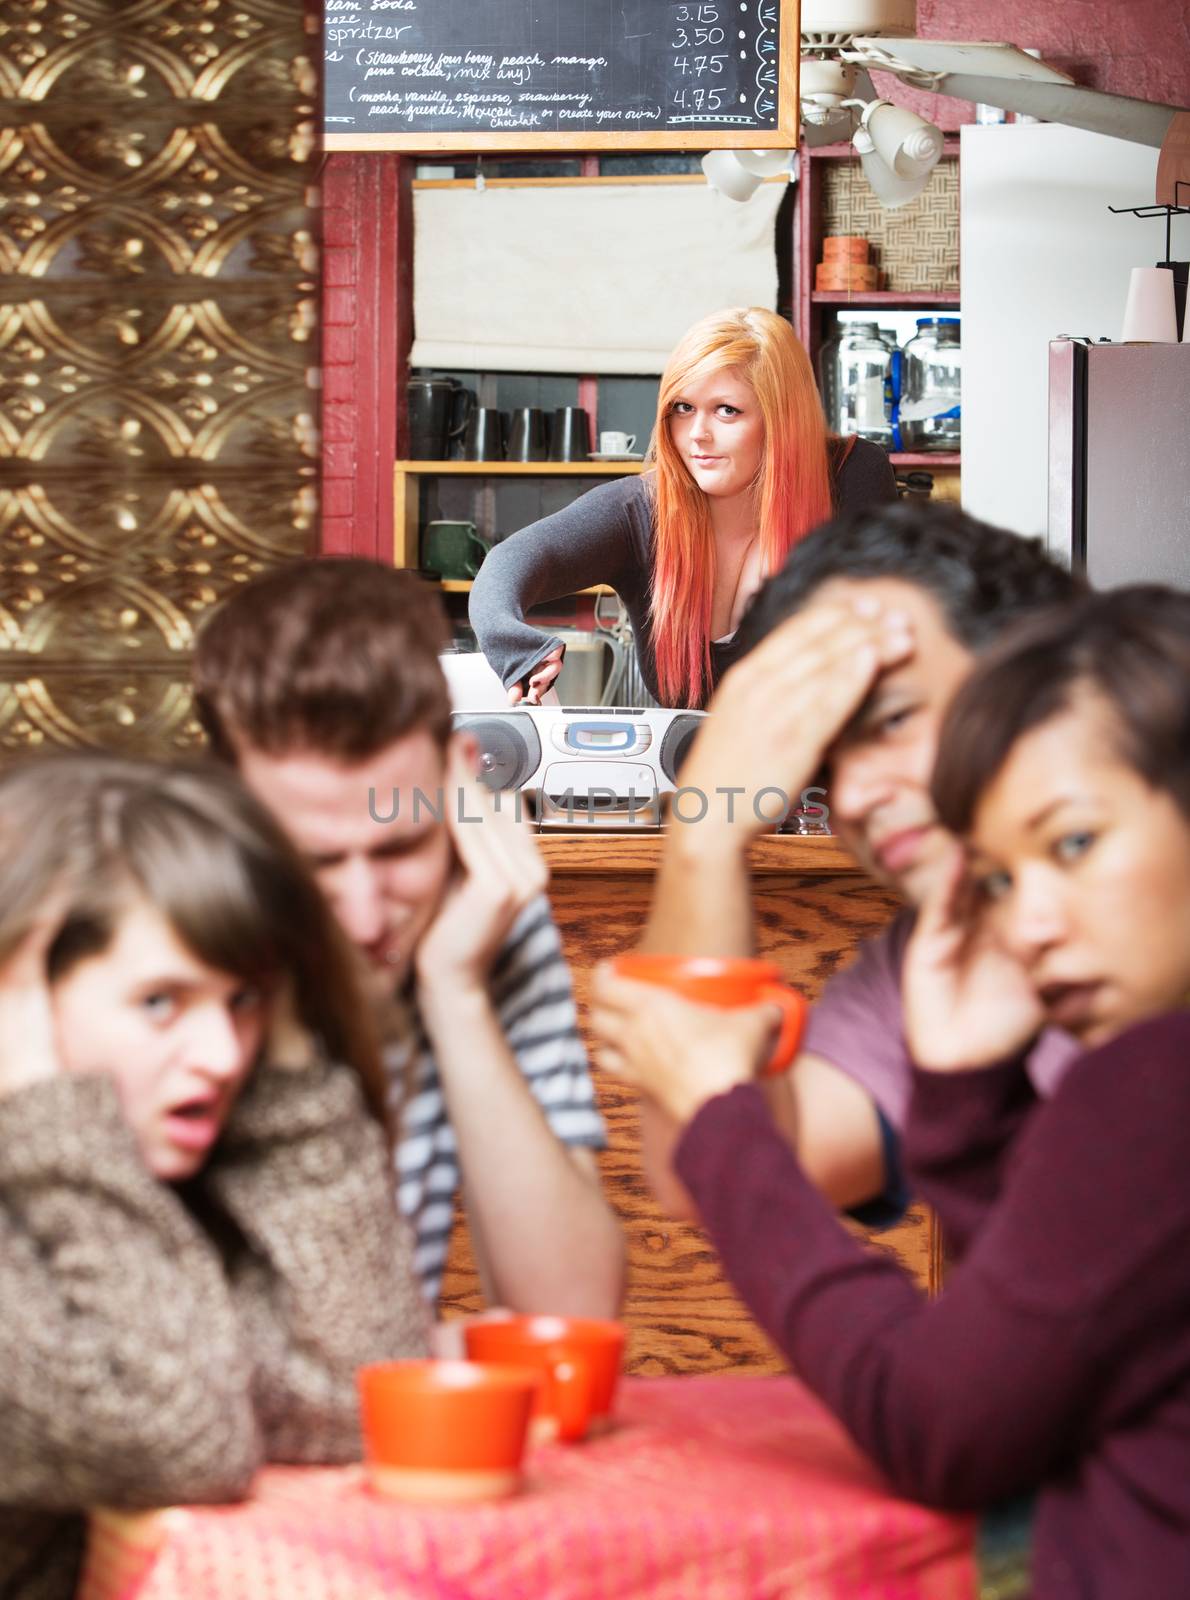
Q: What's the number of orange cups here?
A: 3